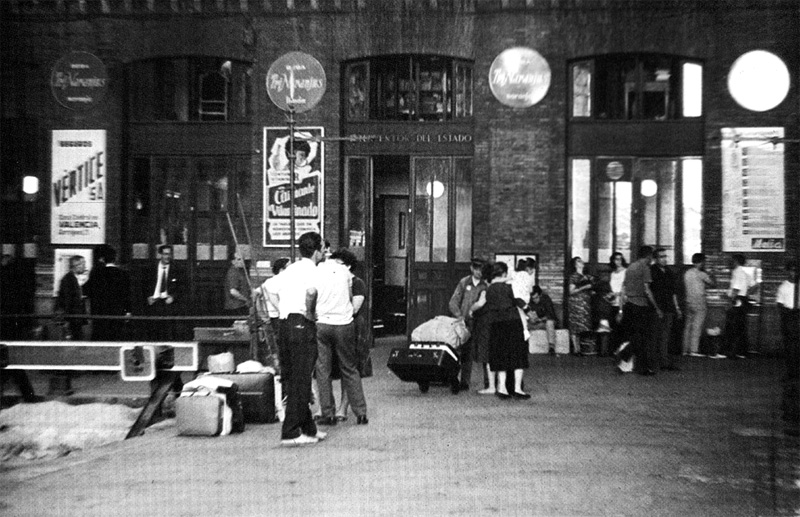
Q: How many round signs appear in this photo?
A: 4